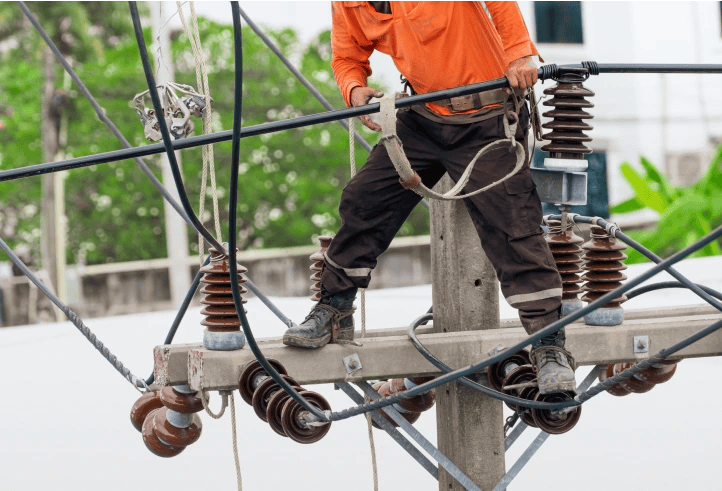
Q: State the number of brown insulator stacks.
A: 10